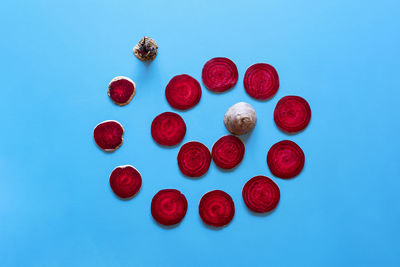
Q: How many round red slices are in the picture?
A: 14